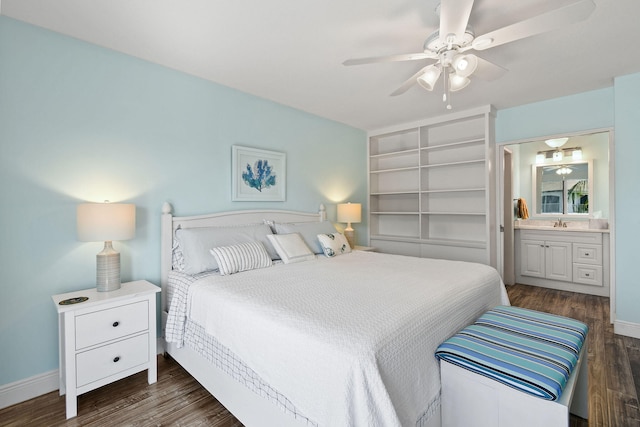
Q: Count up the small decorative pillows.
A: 3